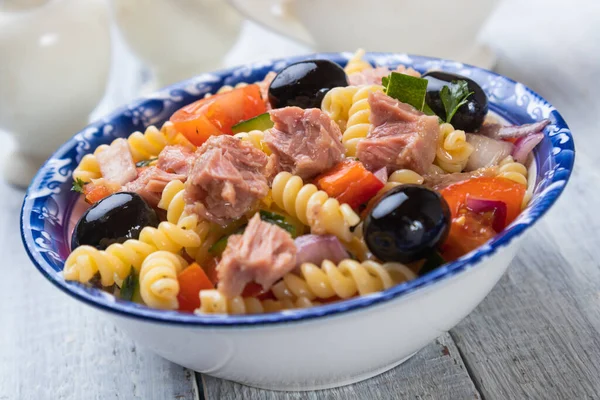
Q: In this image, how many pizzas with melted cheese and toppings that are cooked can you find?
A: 0